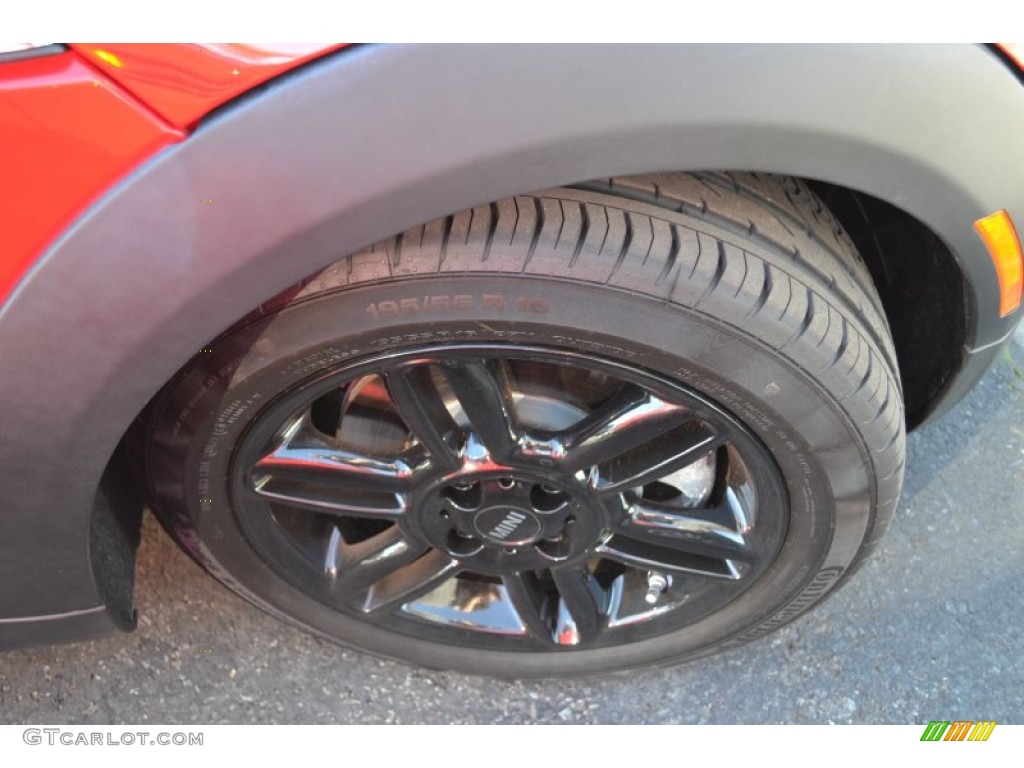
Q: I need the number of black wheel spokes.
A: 12